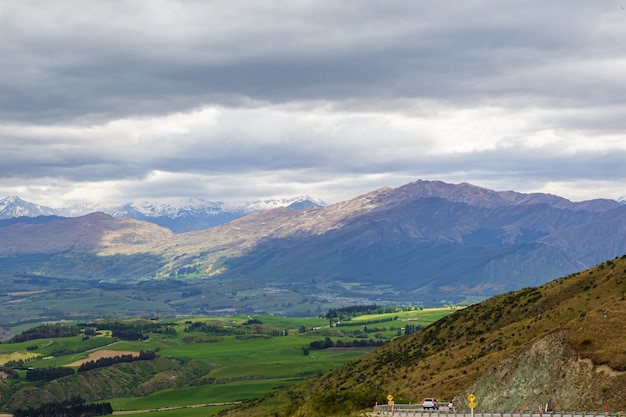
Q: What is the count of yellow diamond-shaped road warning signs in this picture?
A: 2